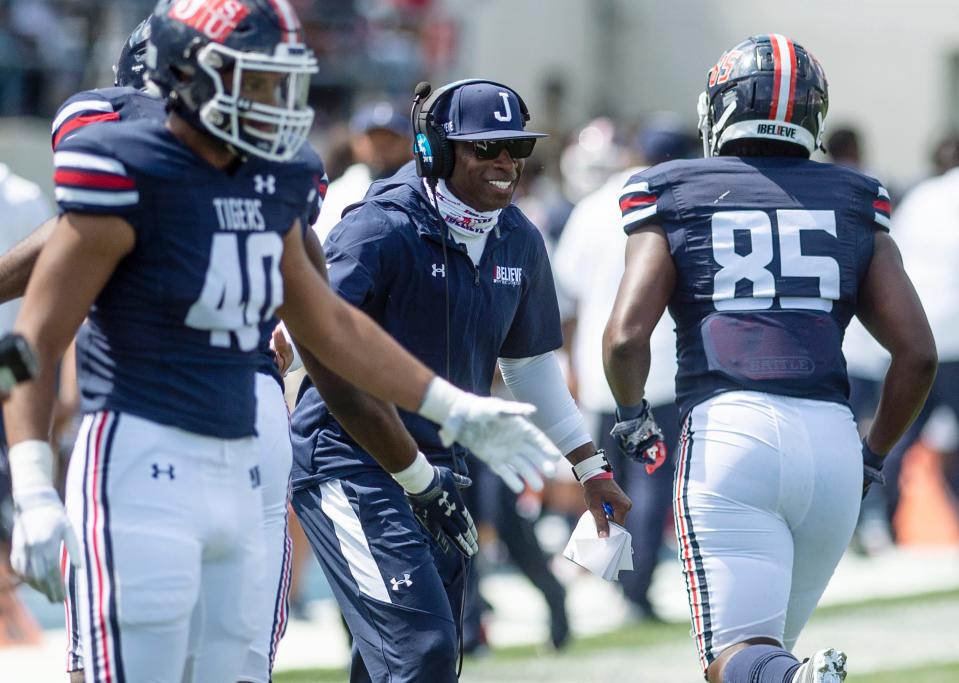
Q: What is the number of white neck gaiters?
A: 1